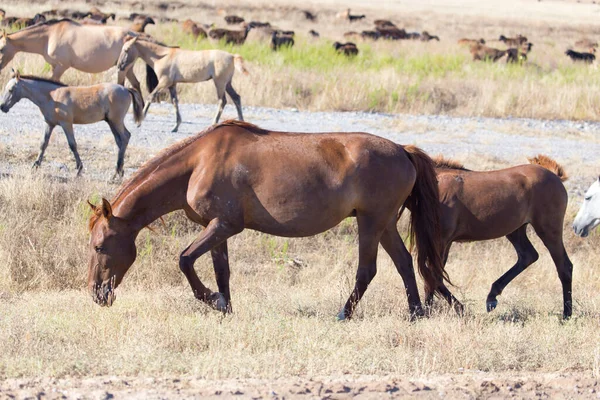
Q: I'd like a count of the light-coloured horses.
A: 4